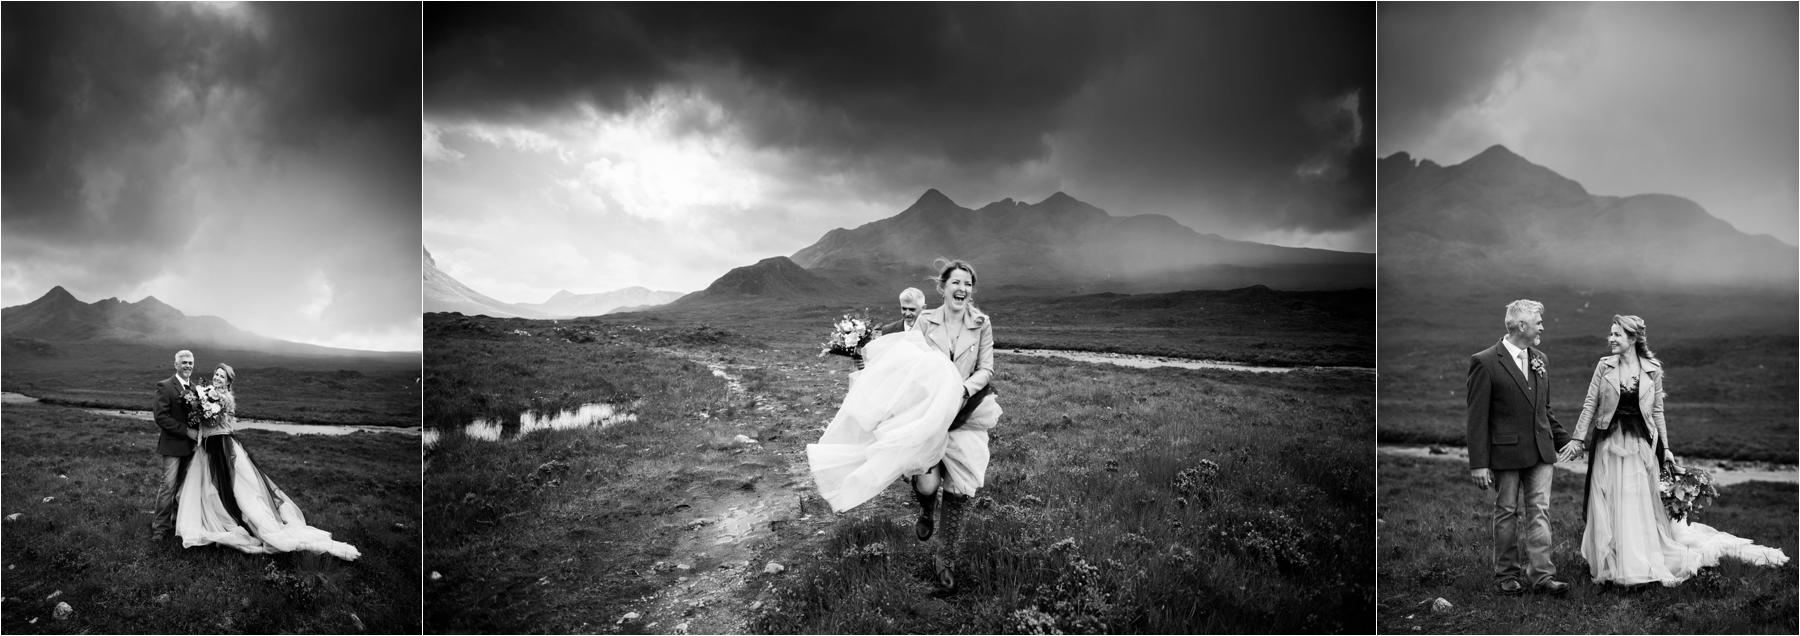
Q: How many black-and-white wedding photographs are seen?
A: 3